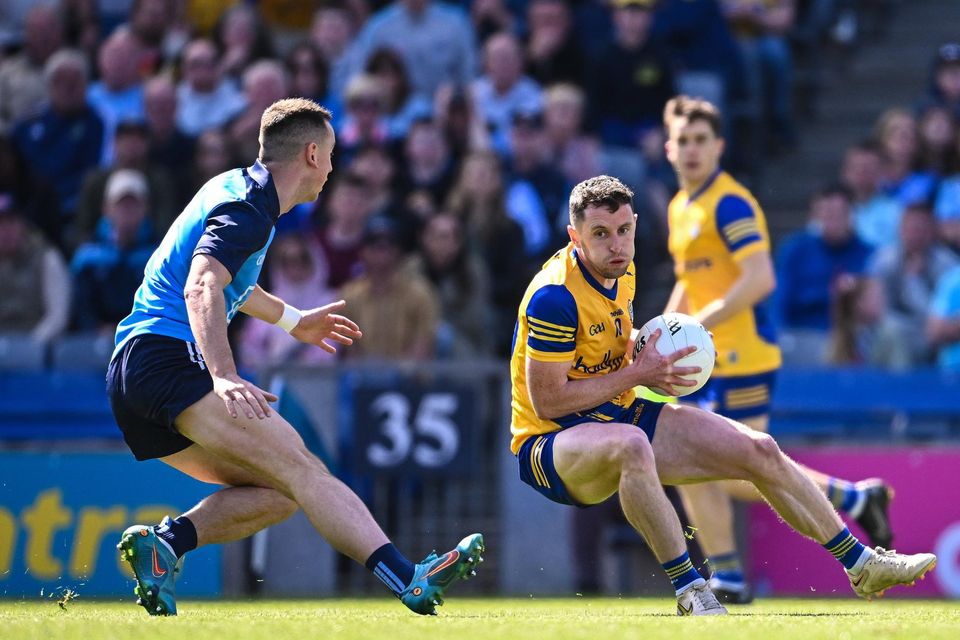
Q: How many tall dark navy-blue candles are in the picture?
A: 0